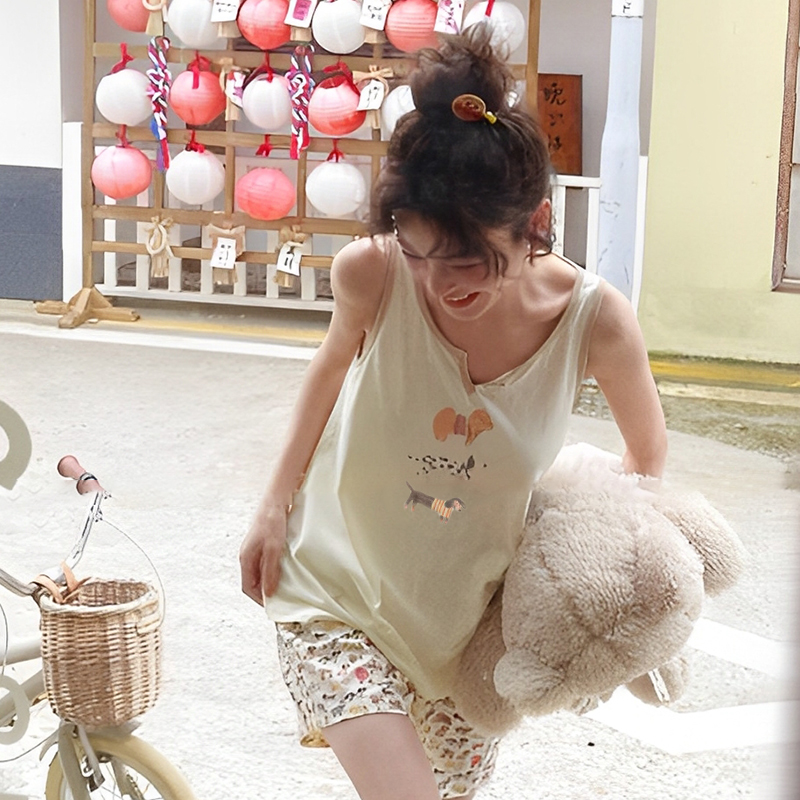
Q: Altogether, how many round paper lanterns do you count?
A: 15